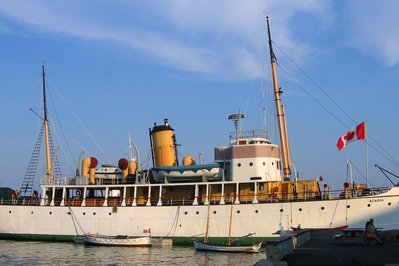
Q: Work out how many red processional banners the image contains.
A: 0